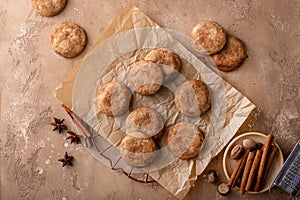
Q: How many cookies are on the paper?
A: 7